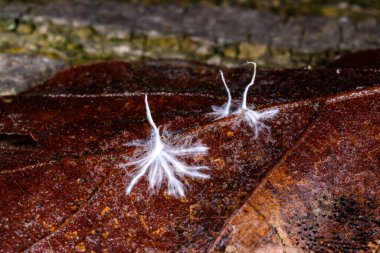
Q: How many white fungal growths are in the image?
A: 3